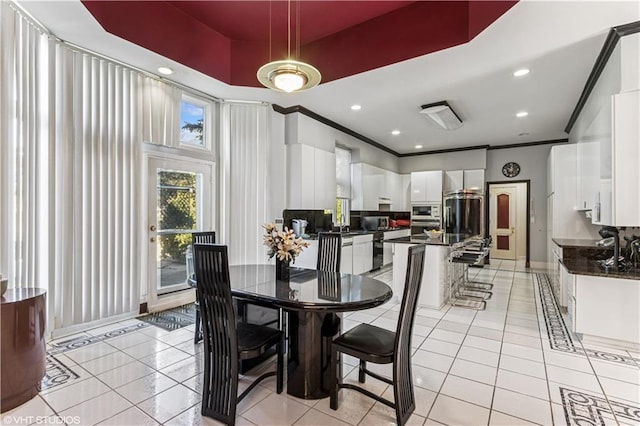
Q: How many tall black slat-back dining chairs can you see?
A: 4